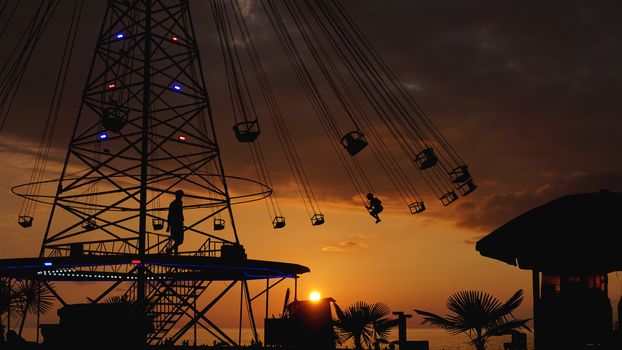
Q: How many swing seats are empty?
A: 14